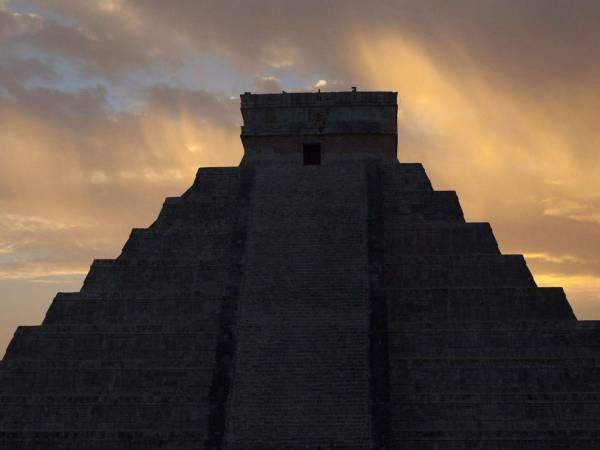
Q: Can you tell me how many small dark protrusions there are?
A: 4